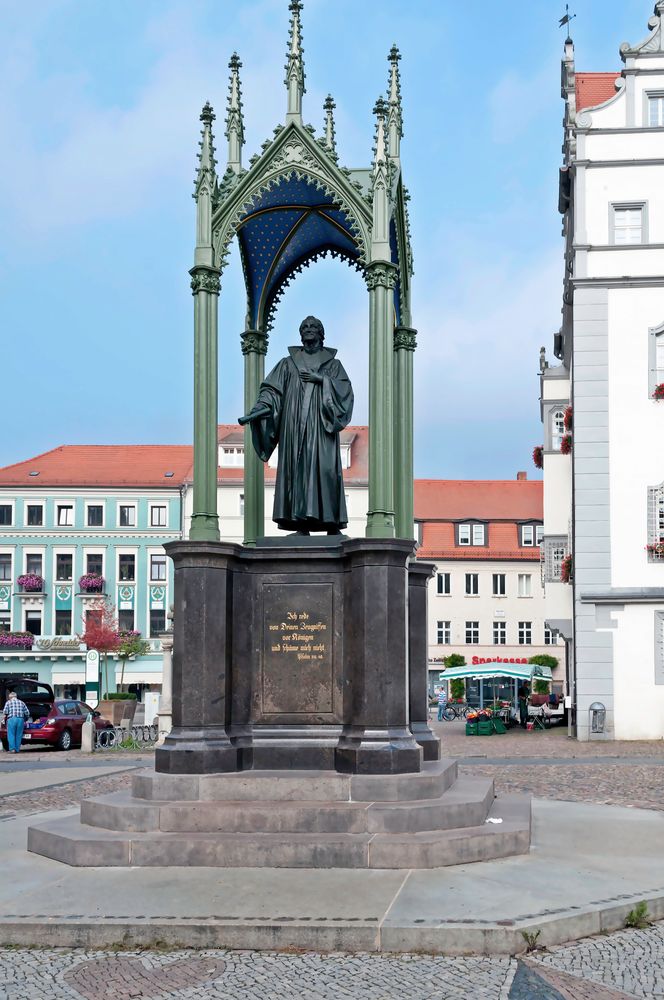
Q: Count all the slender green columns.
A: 4